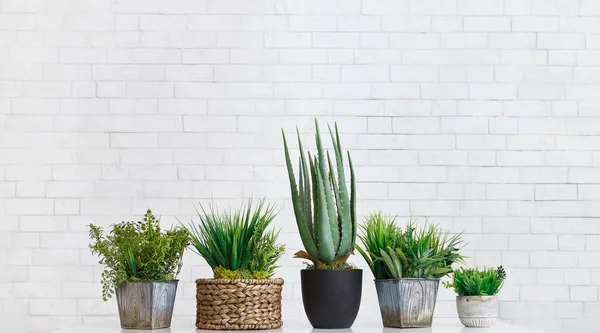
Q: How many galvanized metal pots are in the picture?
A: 2